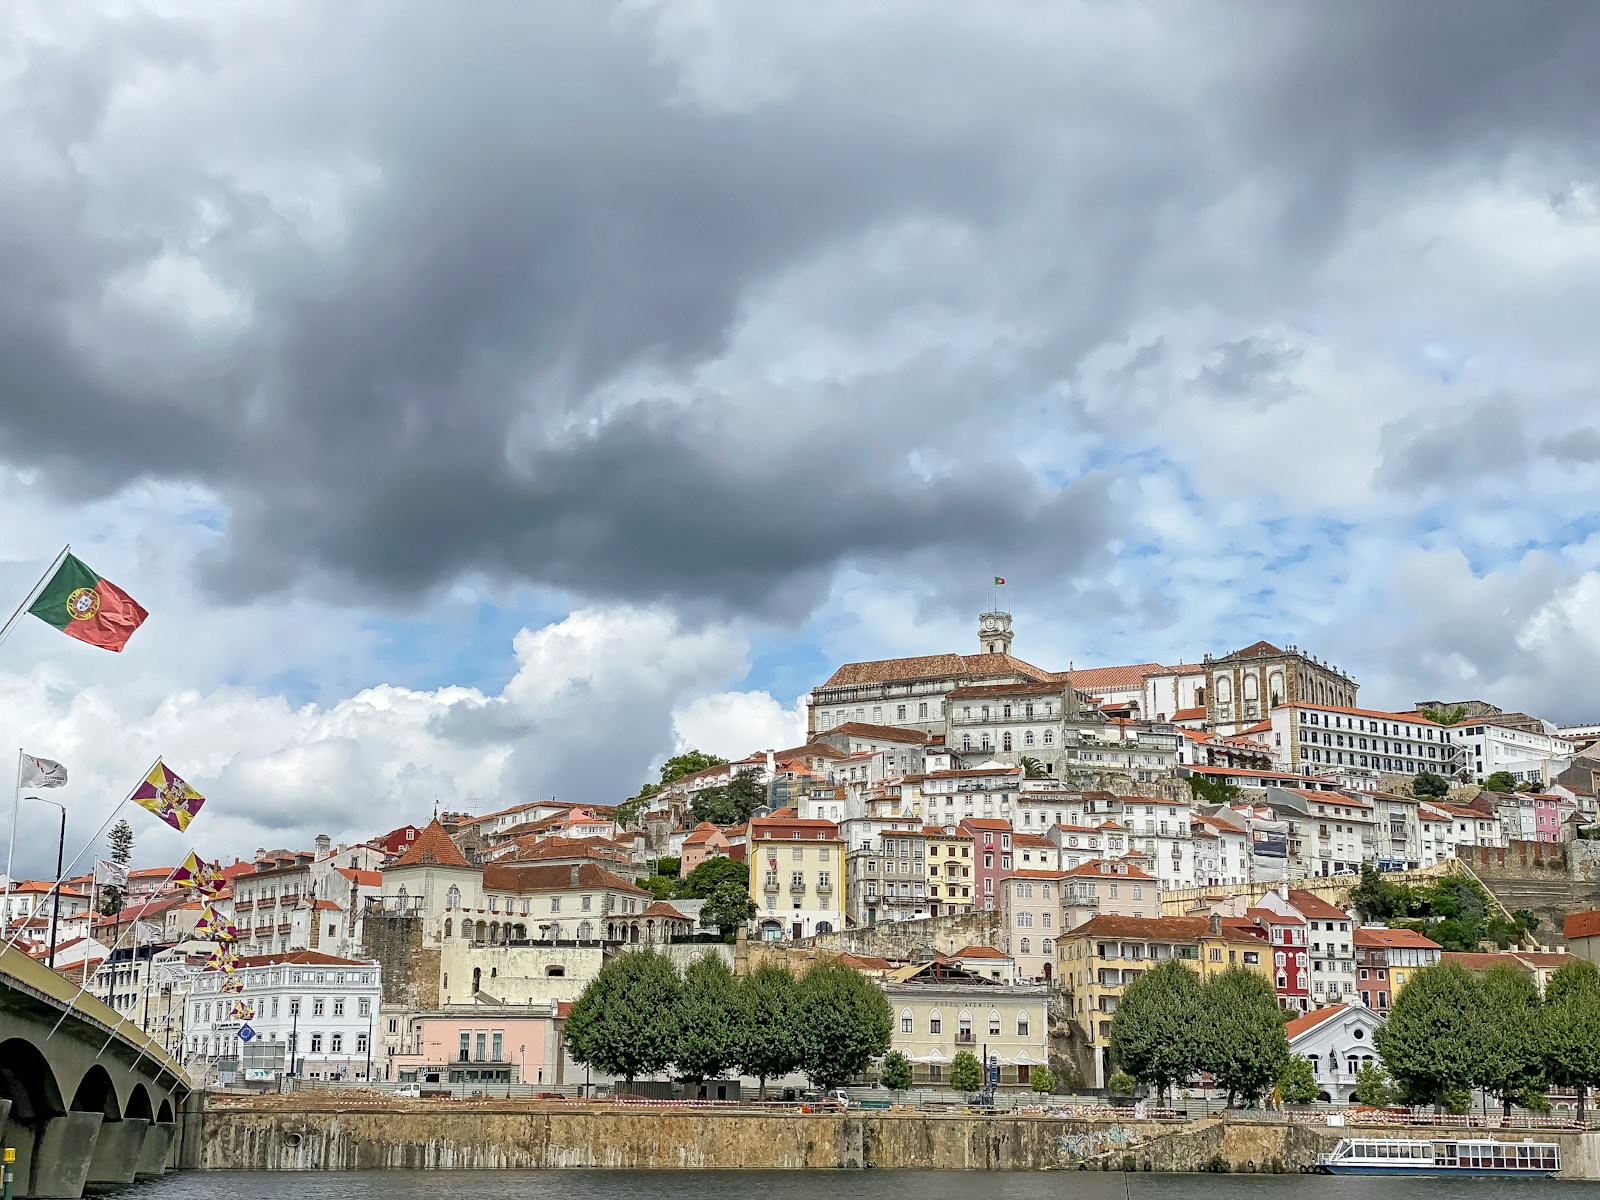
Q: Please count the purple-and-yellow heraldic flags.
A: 6